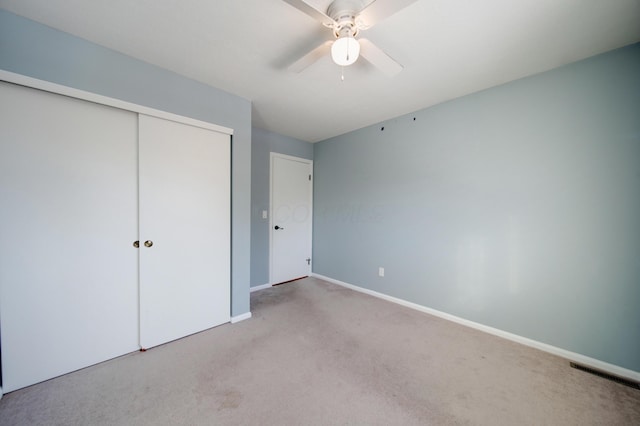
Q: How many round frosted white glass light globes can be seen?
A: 1